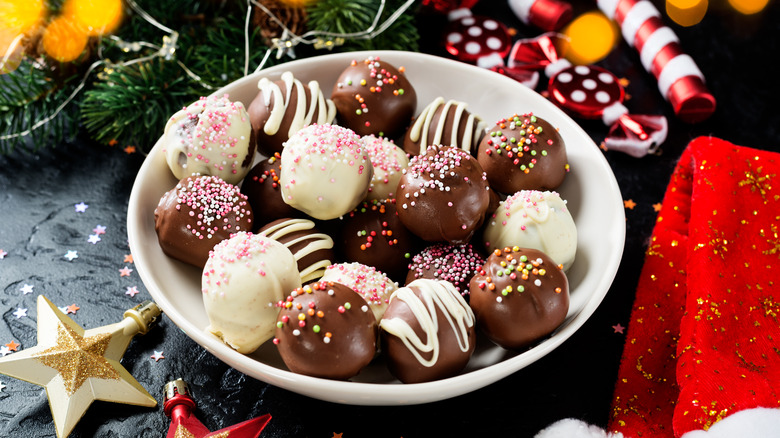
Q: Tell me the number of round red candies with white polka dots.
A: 2